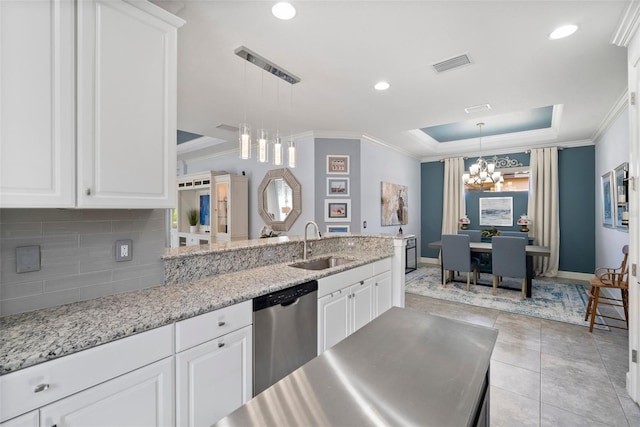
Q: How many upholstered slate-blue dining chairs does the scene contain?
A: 4